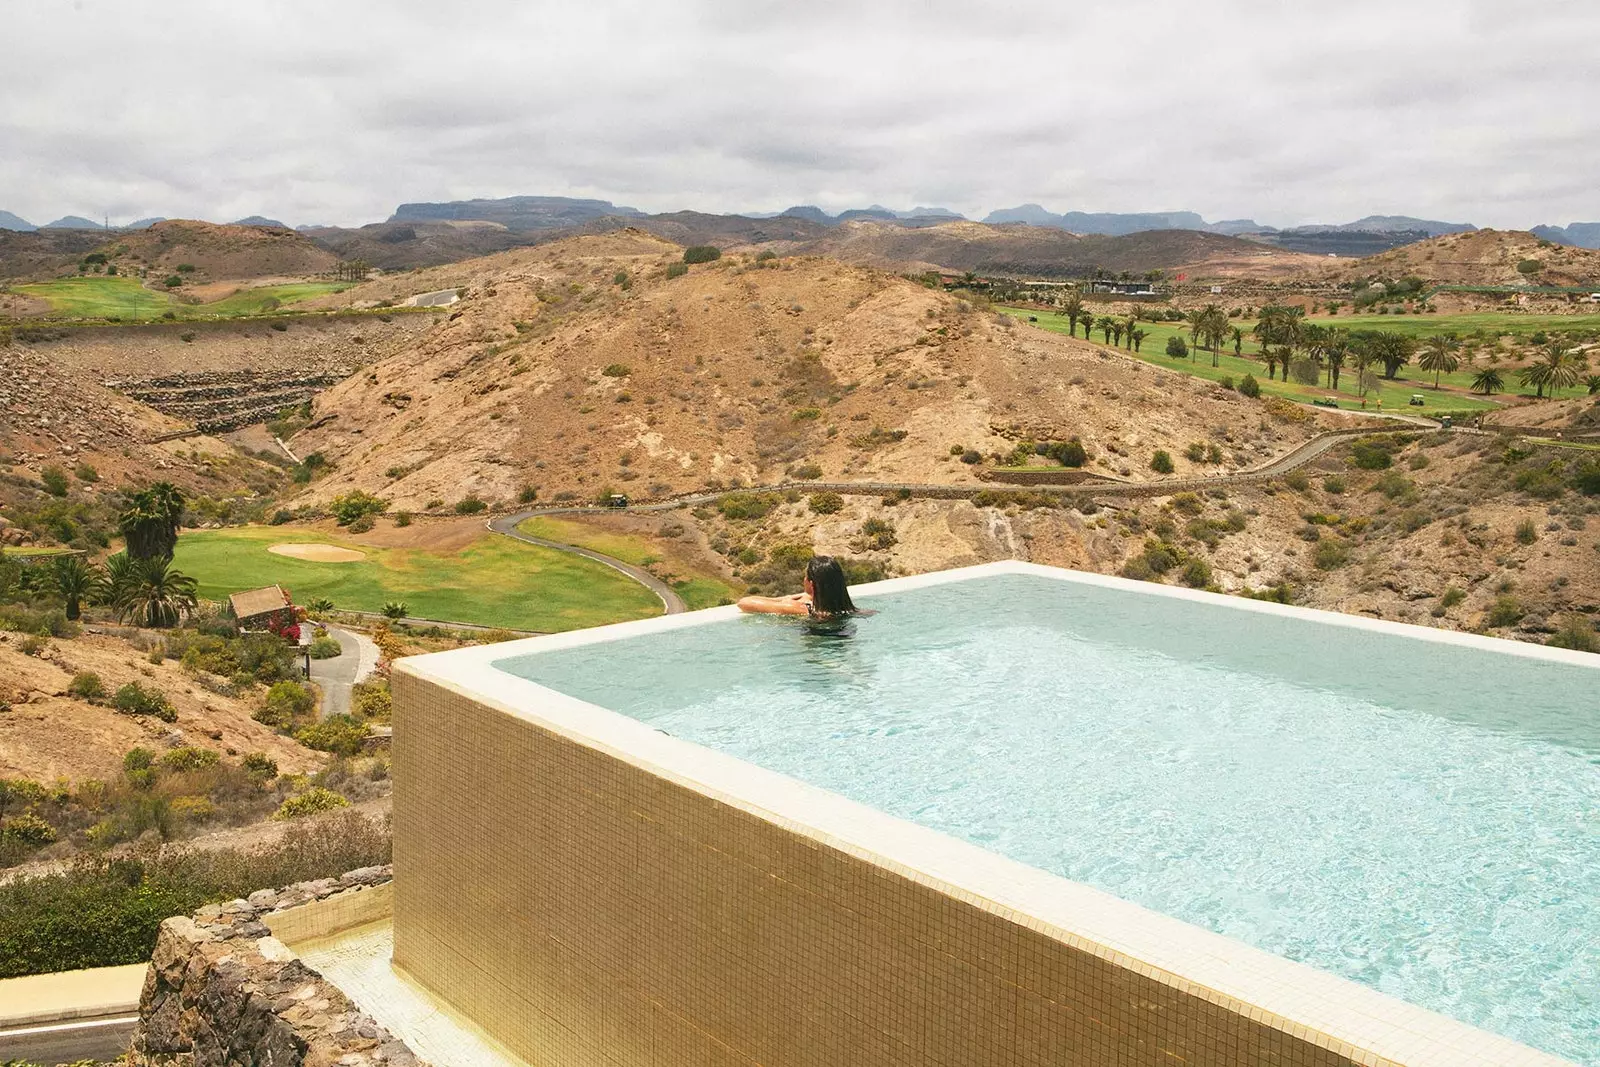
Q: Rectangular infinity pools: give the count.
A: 1